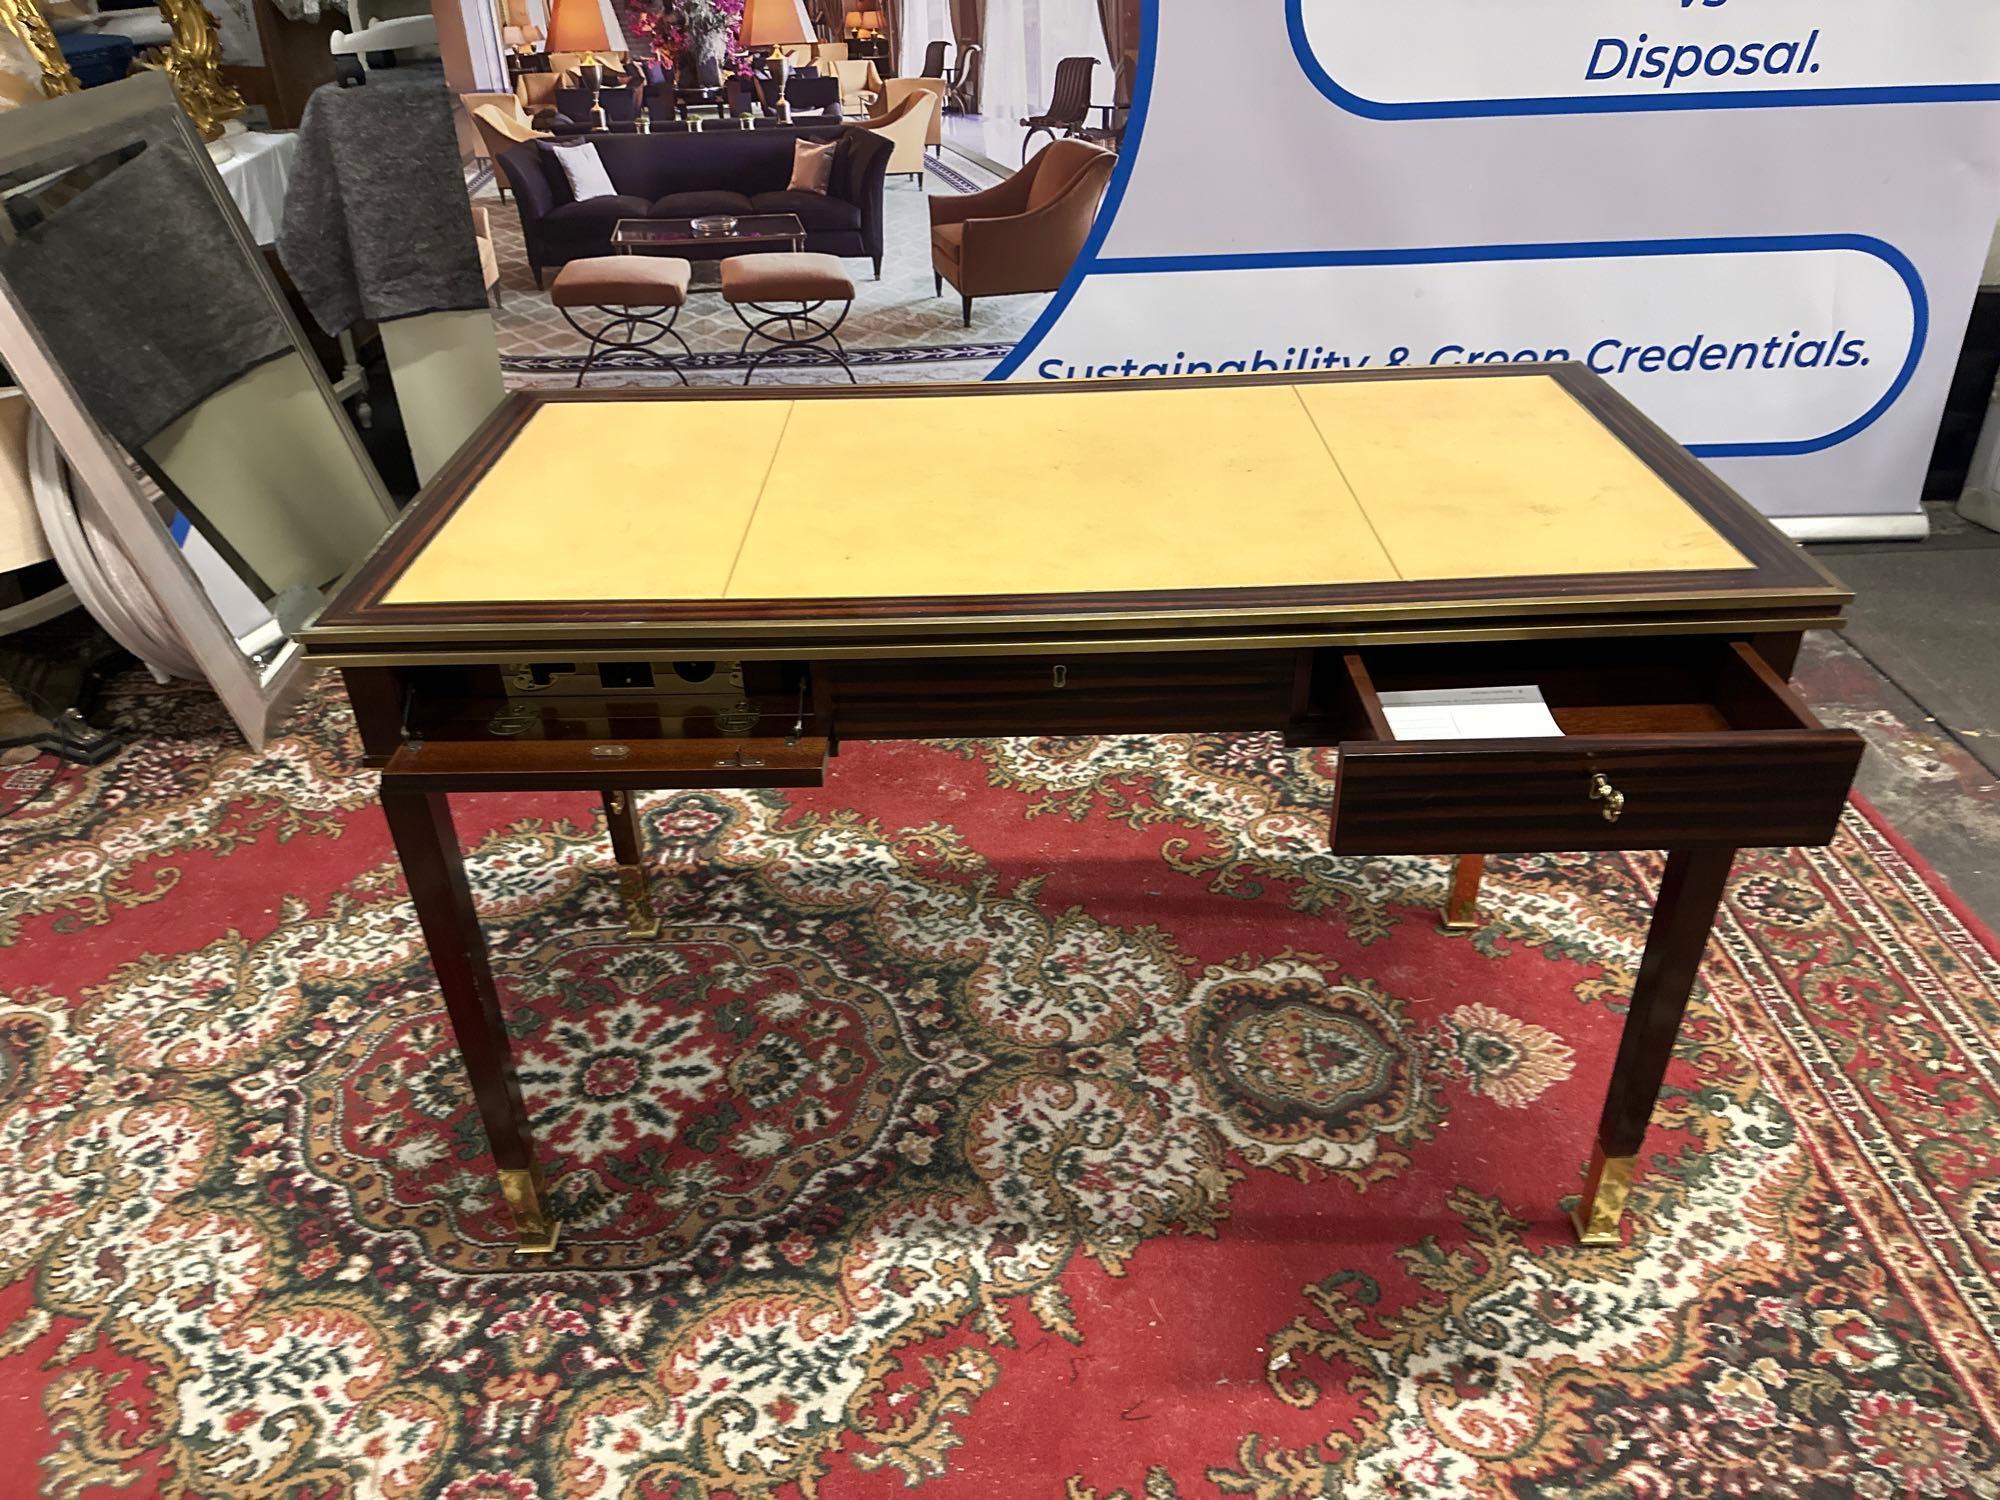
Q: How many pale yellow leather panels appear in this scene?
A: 3